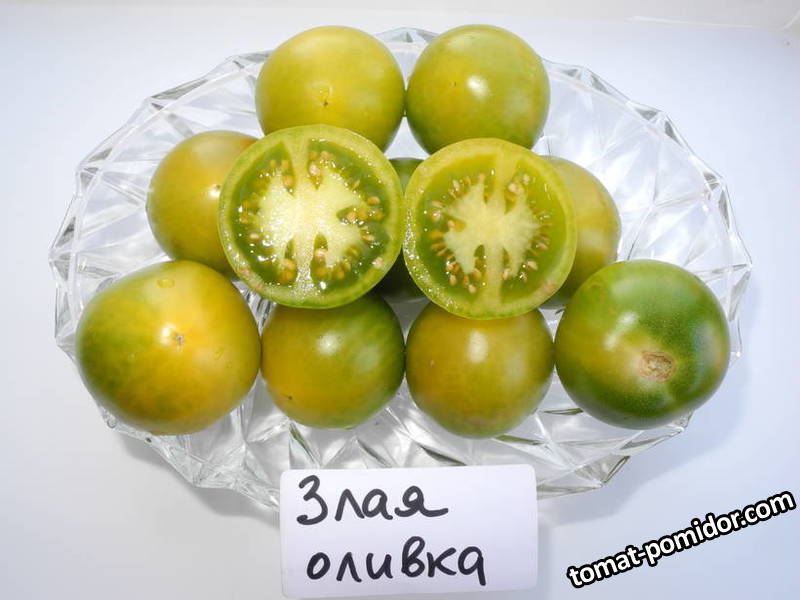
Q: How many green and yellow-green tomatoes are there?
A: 11